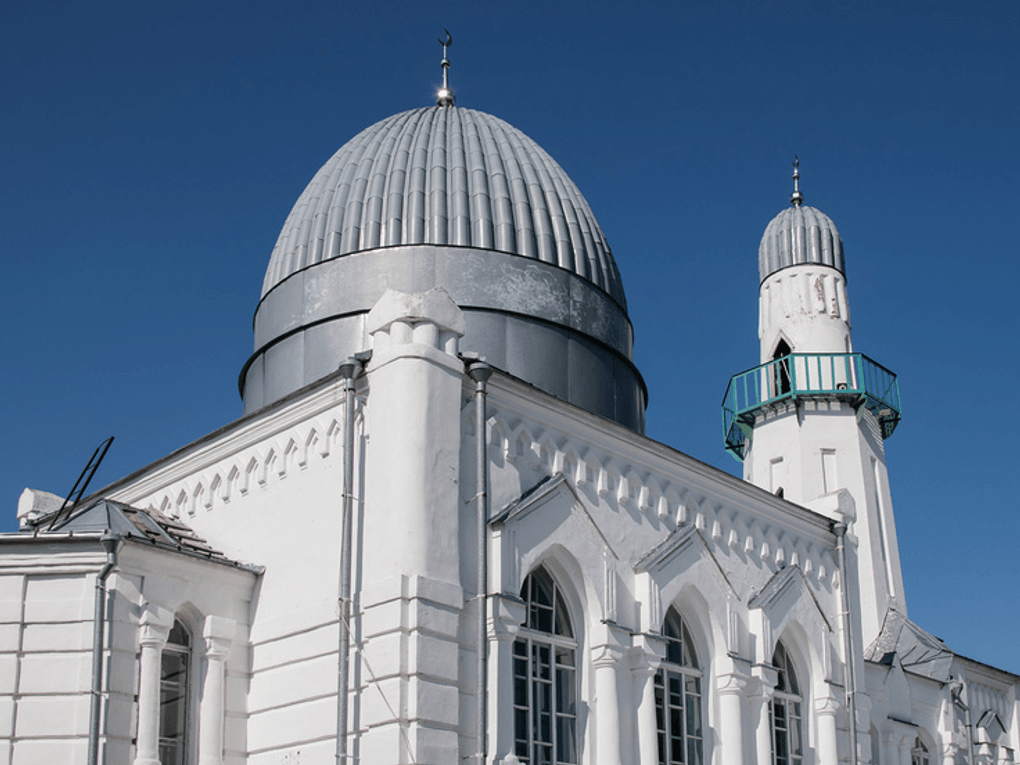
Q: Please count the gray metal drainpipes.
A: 5